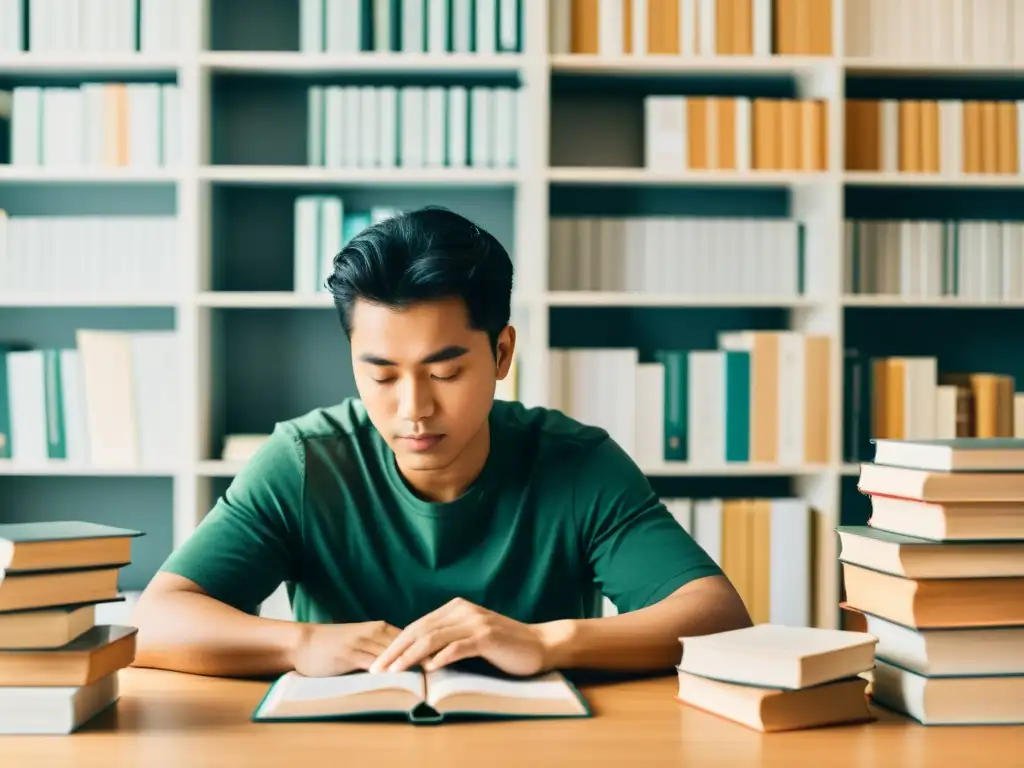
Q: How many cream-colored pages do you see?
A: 2